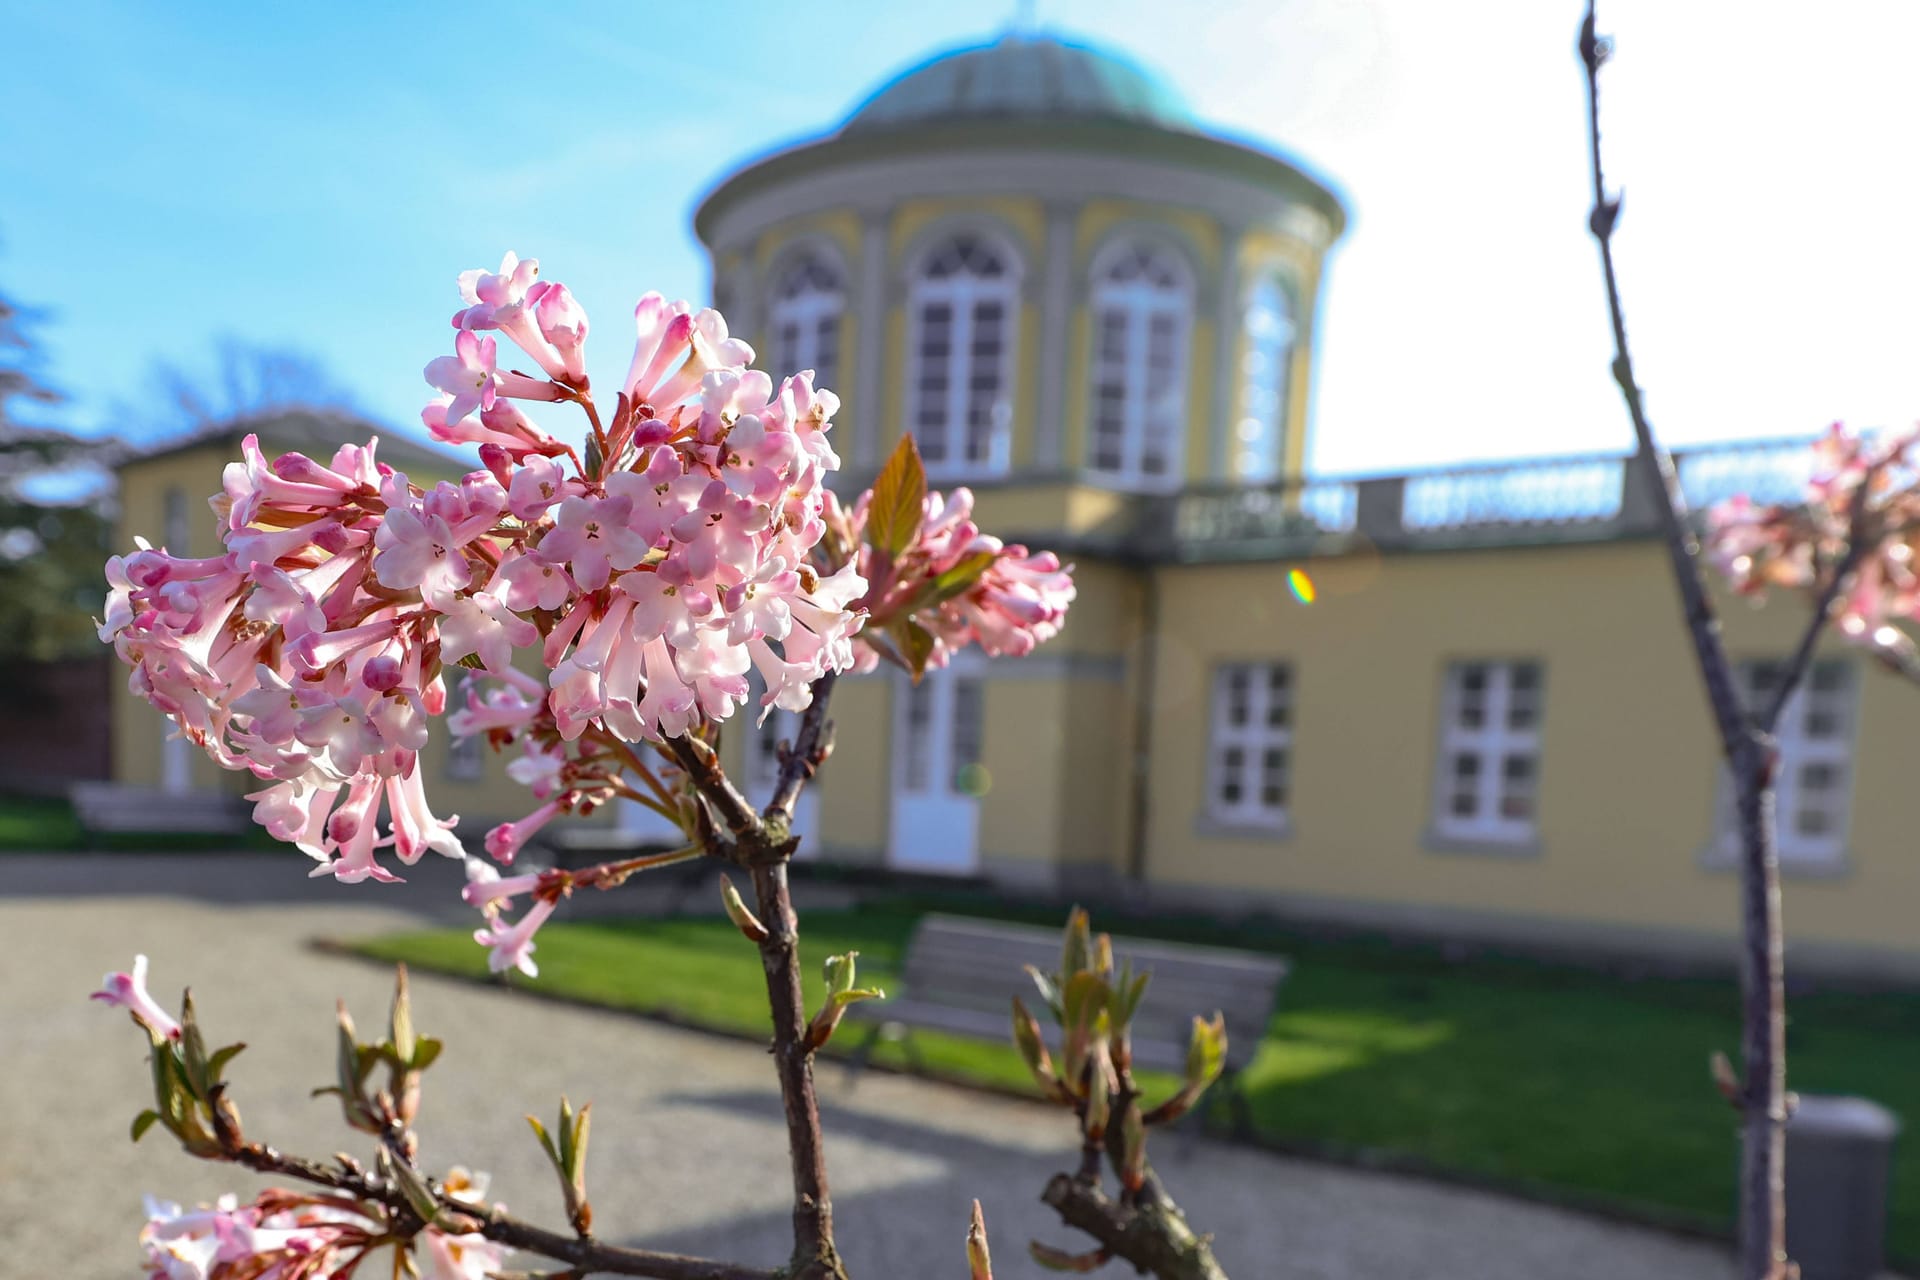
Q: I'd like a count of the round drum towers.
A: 1